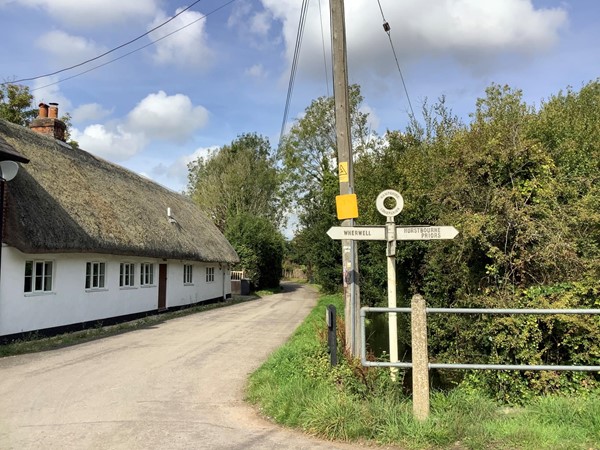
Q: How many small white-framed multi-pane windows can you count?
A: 6